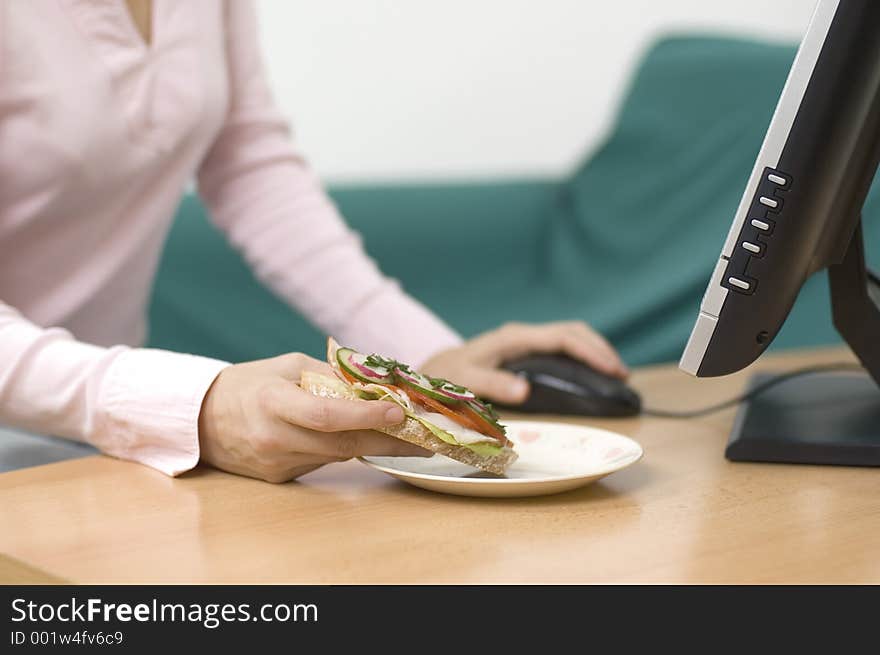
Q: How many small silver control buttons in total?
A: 5